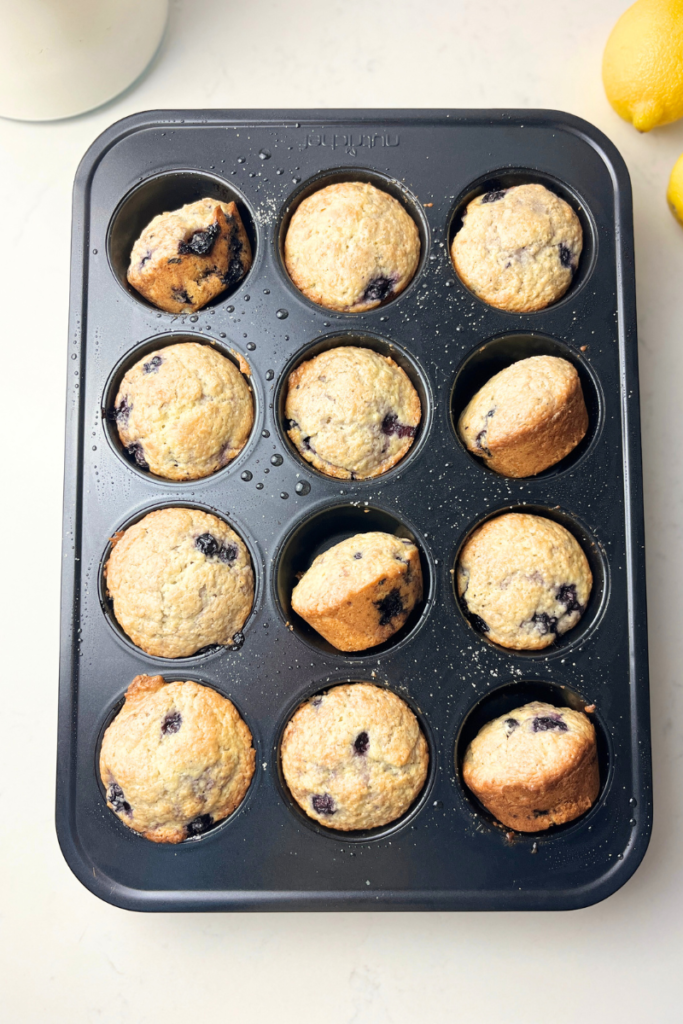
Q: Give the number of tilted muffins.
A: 4